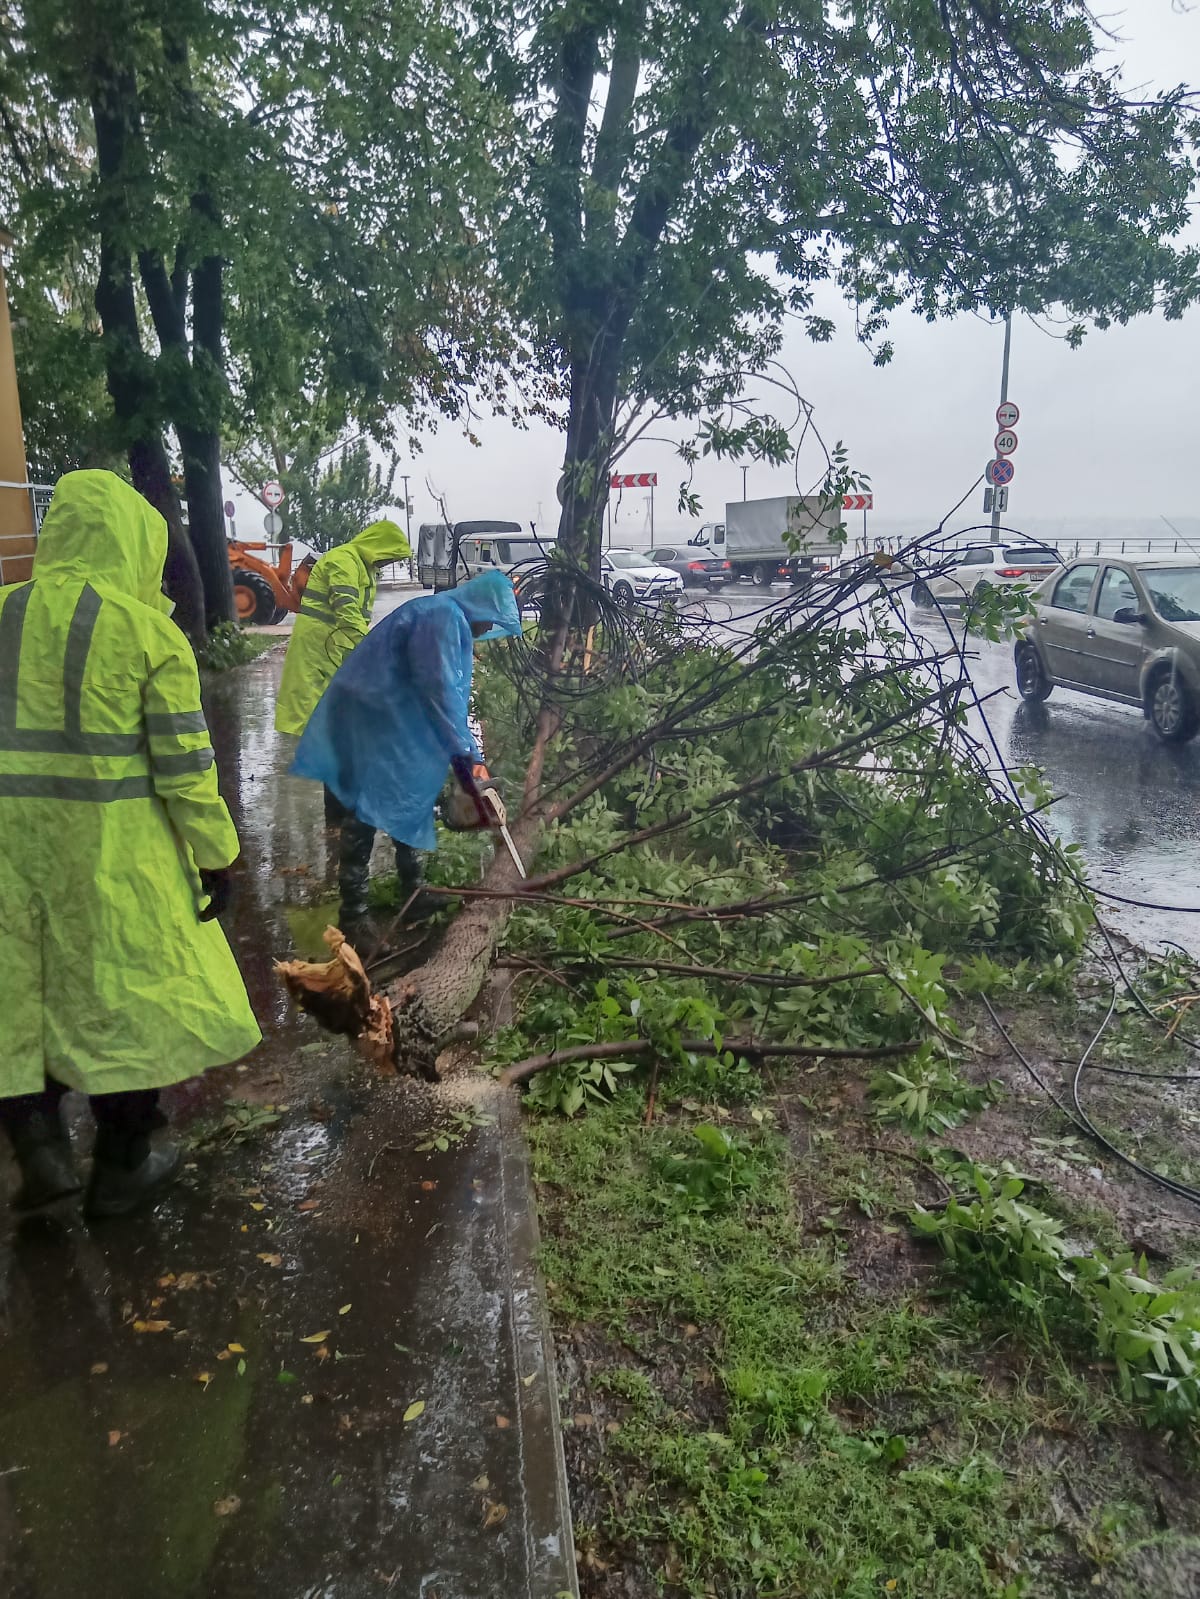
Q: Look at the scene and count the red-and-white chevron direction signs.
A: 2